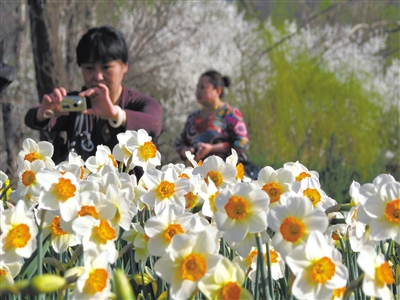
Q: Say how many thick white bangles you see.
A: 1